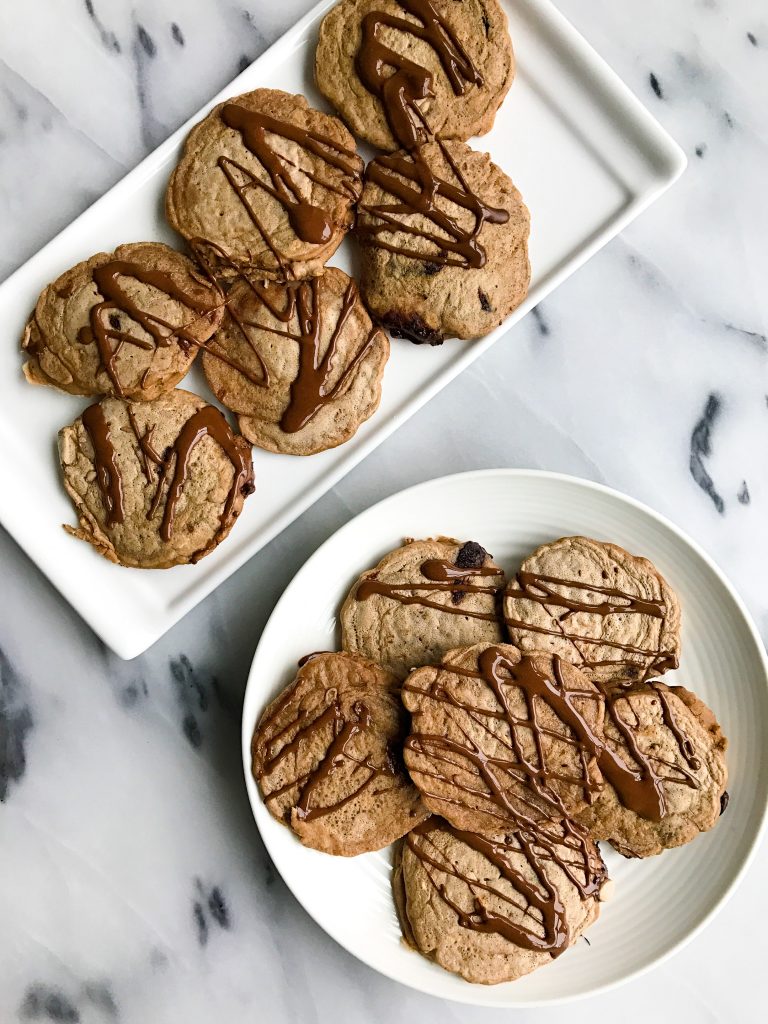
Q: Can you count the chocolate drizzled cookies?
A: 12